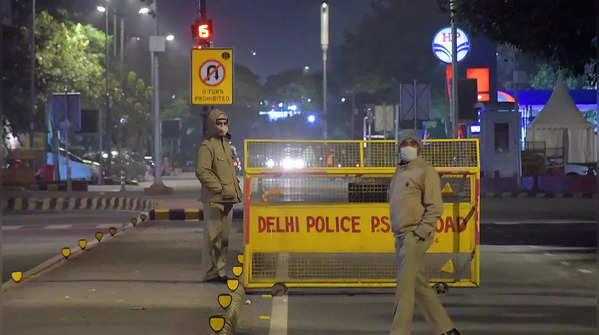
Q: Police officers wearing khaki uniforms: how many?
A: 2